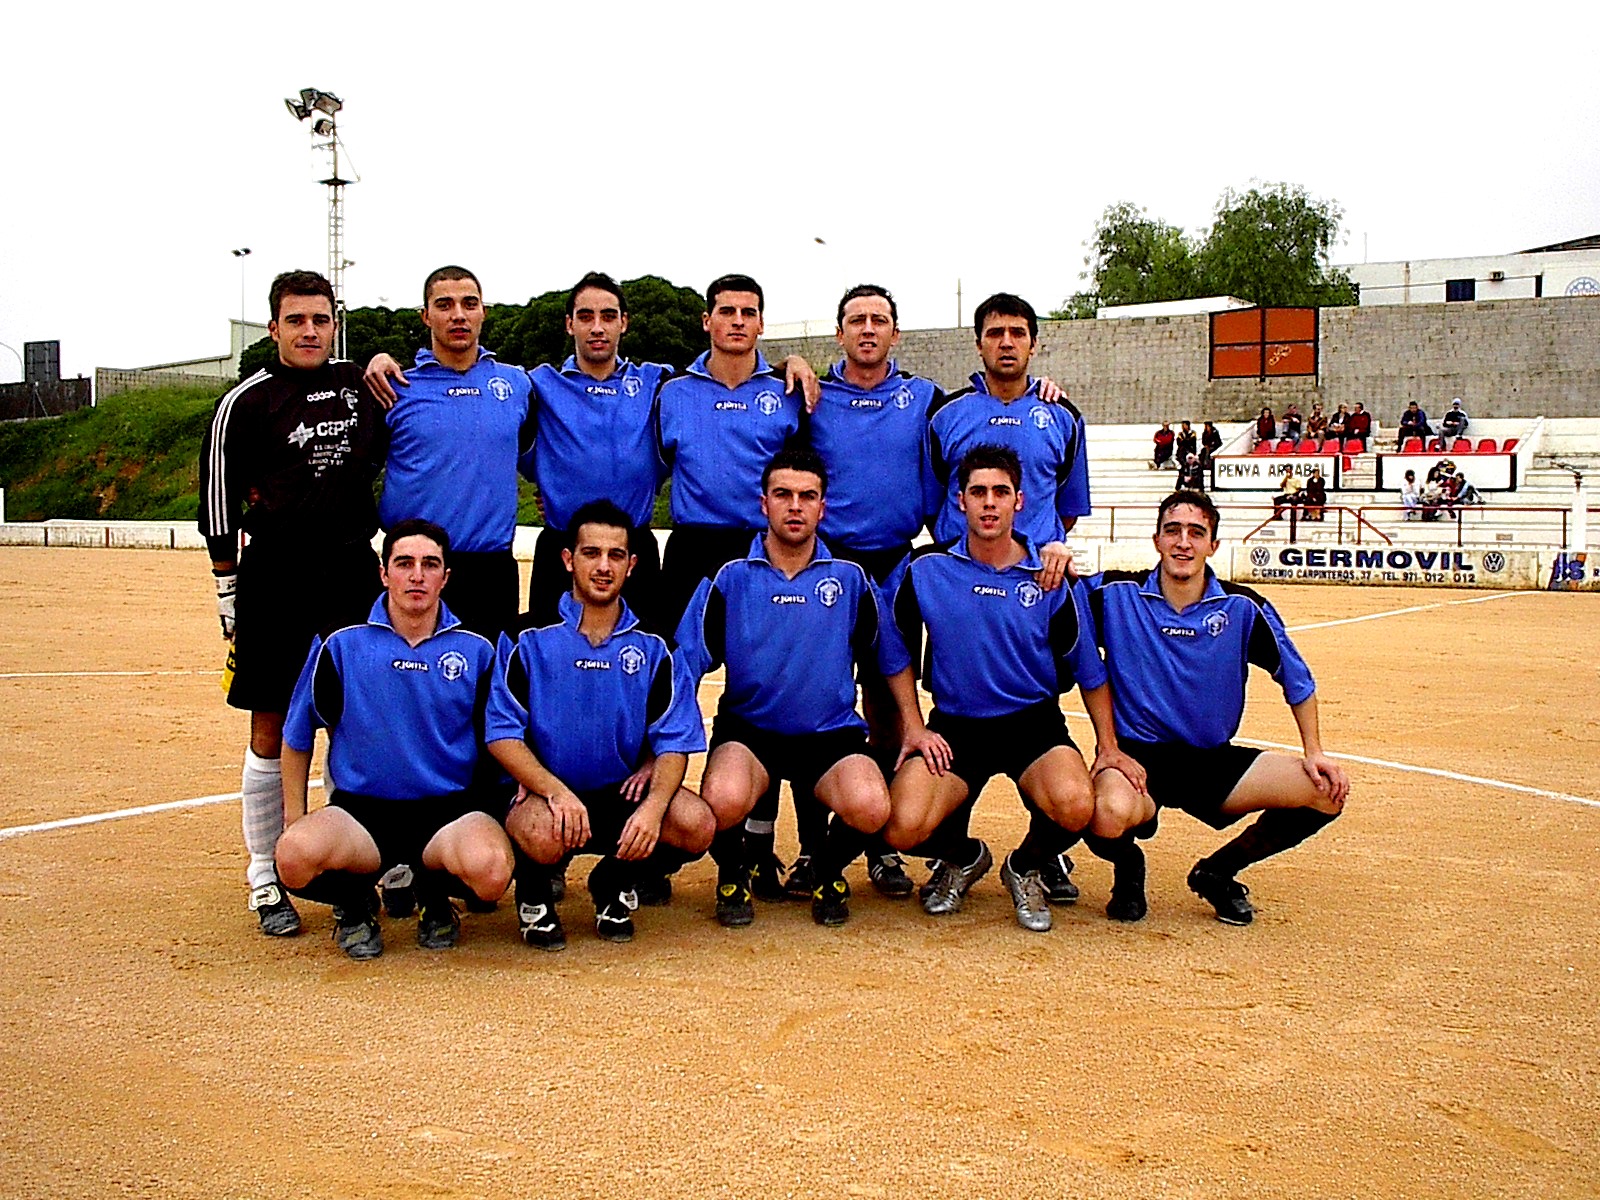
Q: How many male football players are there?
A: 11